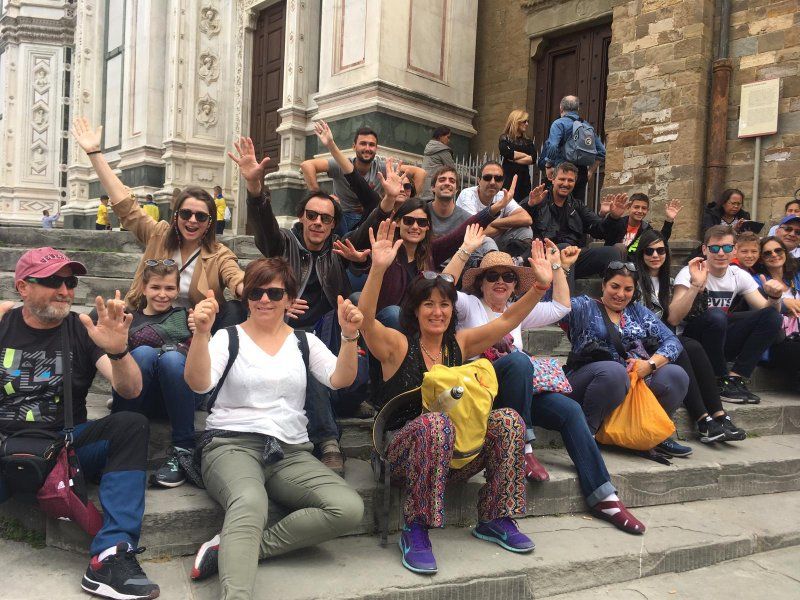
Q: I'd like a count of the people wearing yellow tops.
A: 3